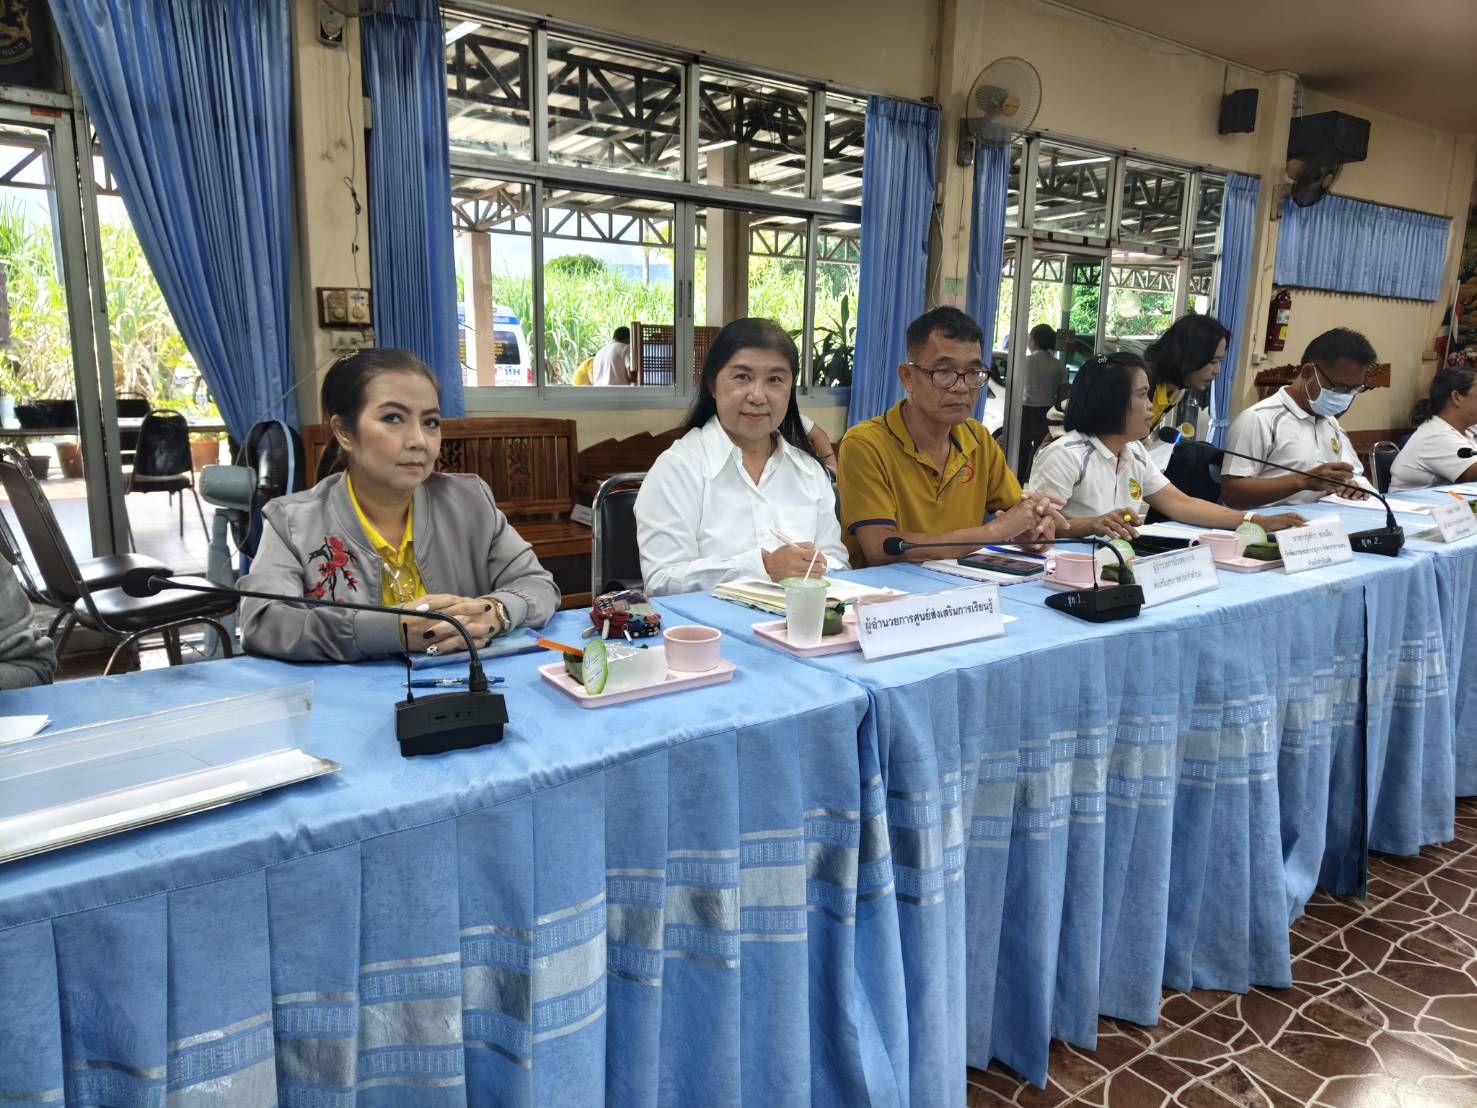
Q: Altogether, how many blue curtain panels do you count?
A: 6